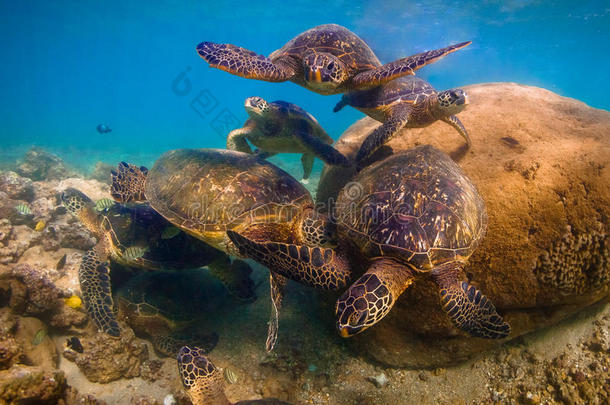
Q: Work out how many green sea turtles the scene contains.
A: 8